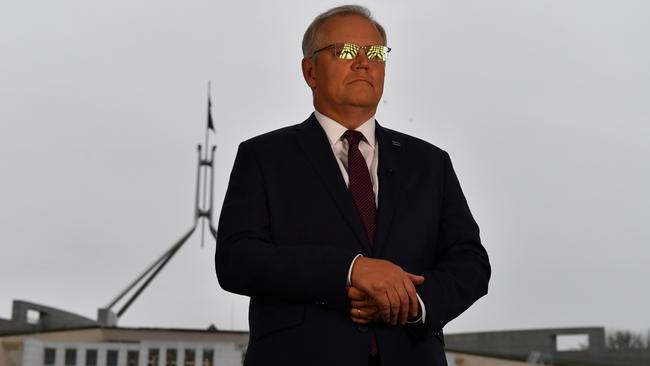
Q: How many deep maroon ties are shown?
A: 1